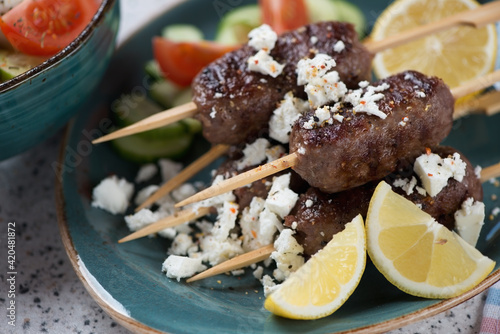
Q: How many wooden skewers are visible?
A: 5